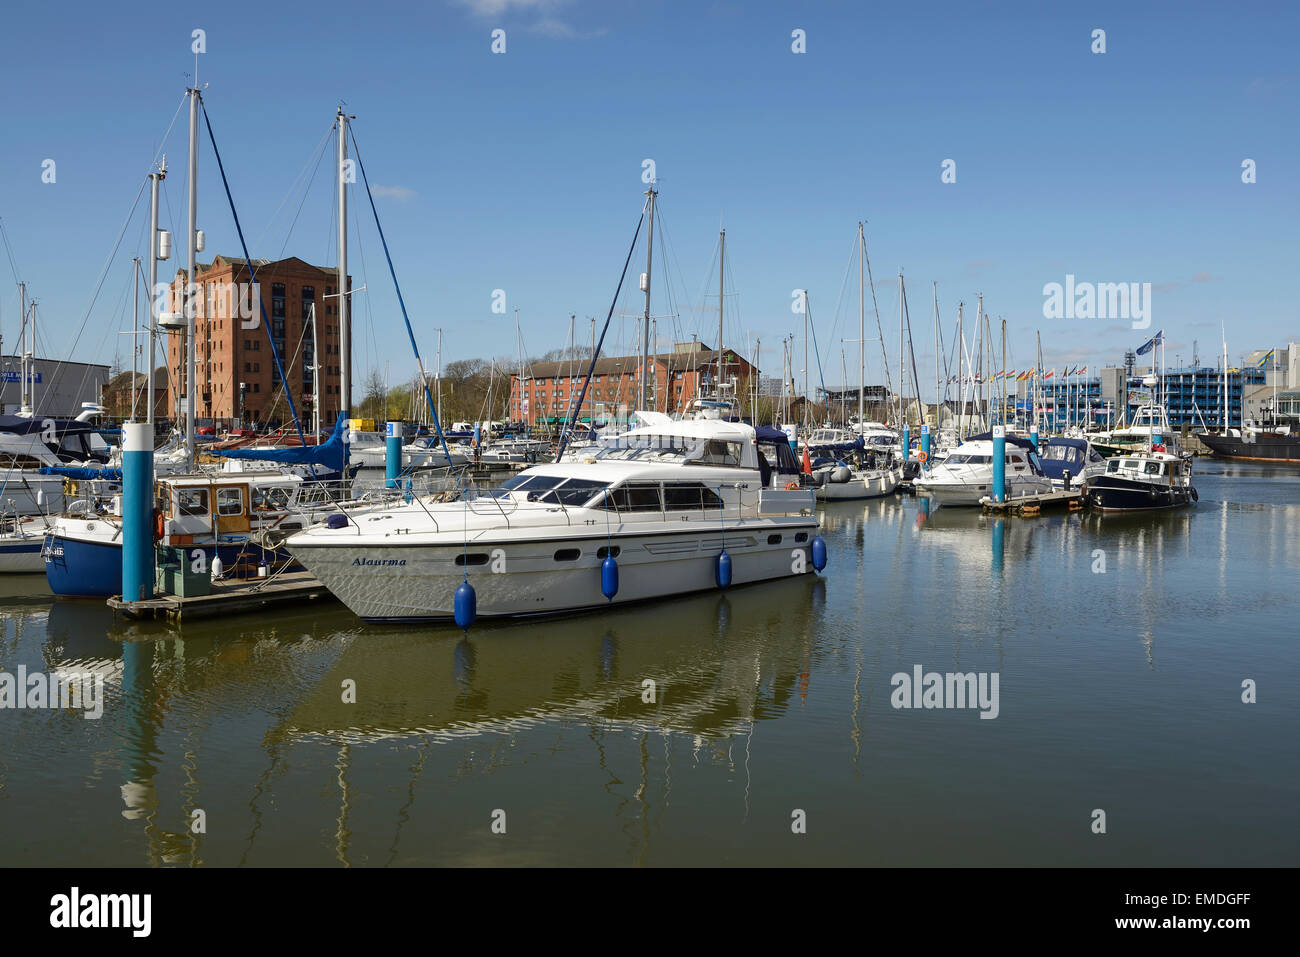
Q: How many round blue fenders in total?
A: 4